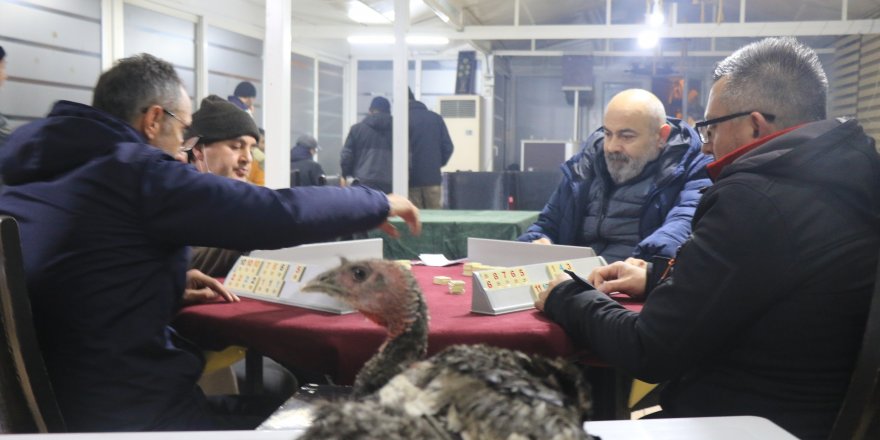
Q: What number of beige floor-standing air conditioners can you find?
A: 1